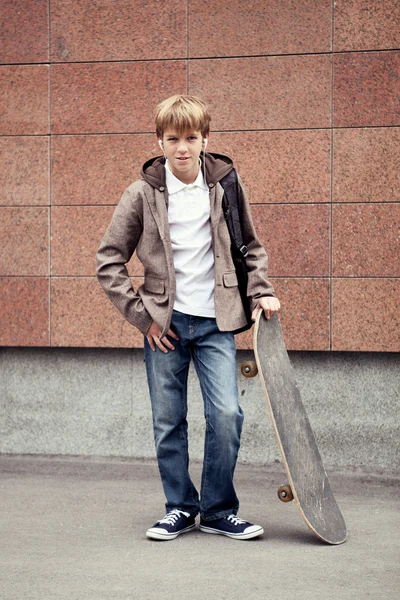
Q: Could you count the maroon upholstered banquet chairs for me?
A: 0